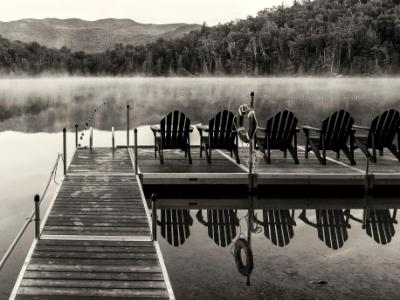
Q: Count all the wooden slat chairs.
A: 5